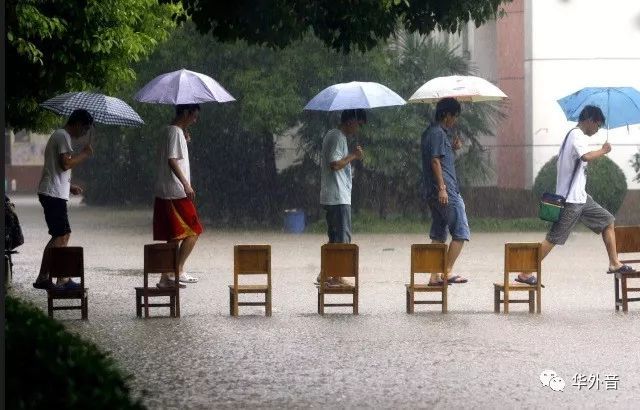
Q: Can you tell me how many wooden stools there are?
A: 7